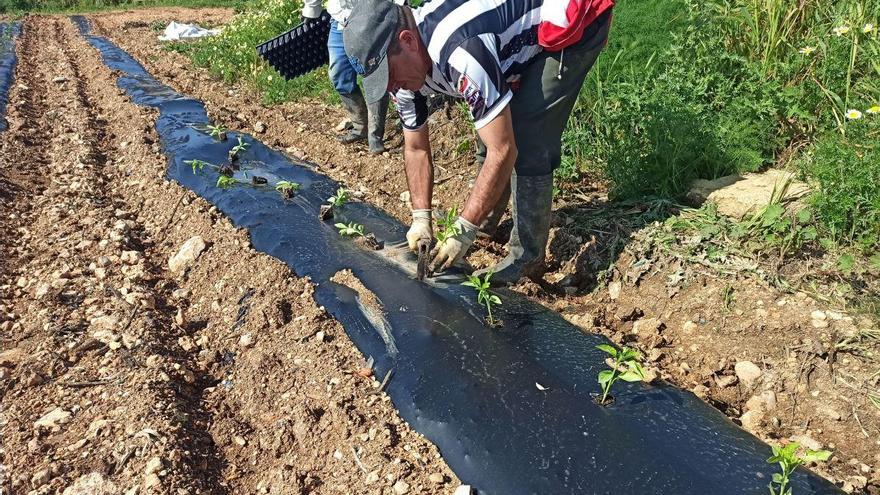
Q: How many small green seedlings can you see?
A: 11